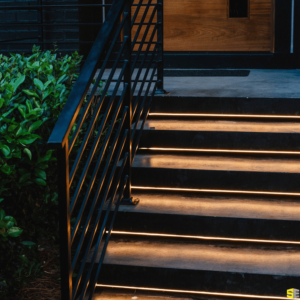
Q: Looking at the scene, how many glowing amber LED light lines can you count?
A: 5